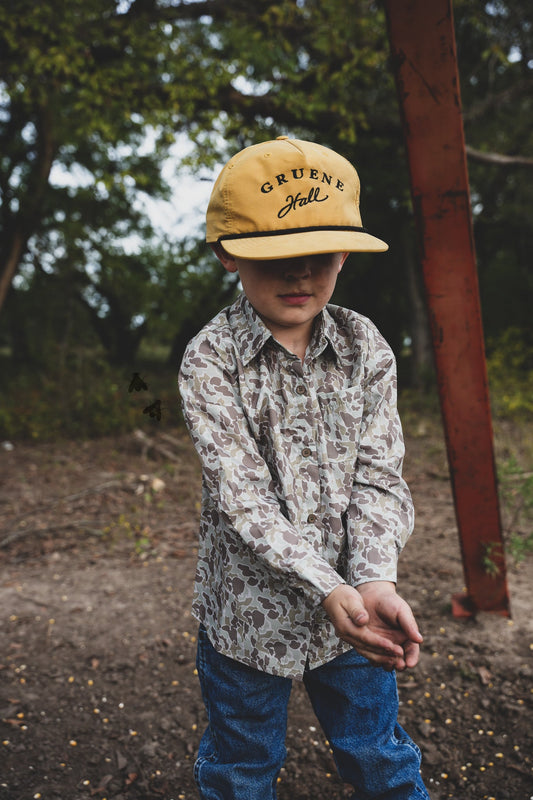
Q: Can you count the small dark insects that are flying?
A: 2